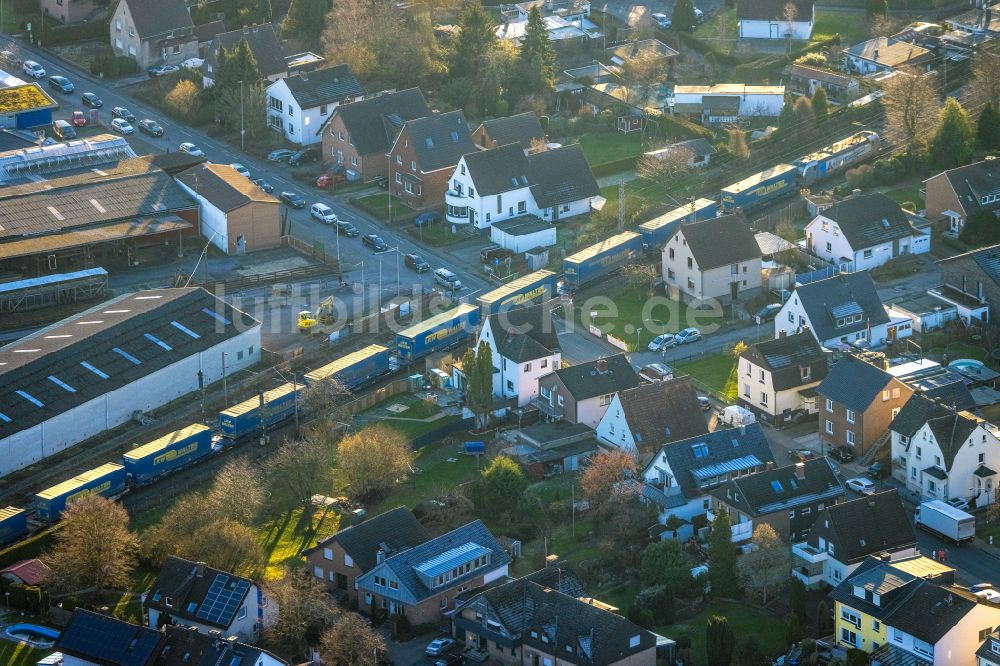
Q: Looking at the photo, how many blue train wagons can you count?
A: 10